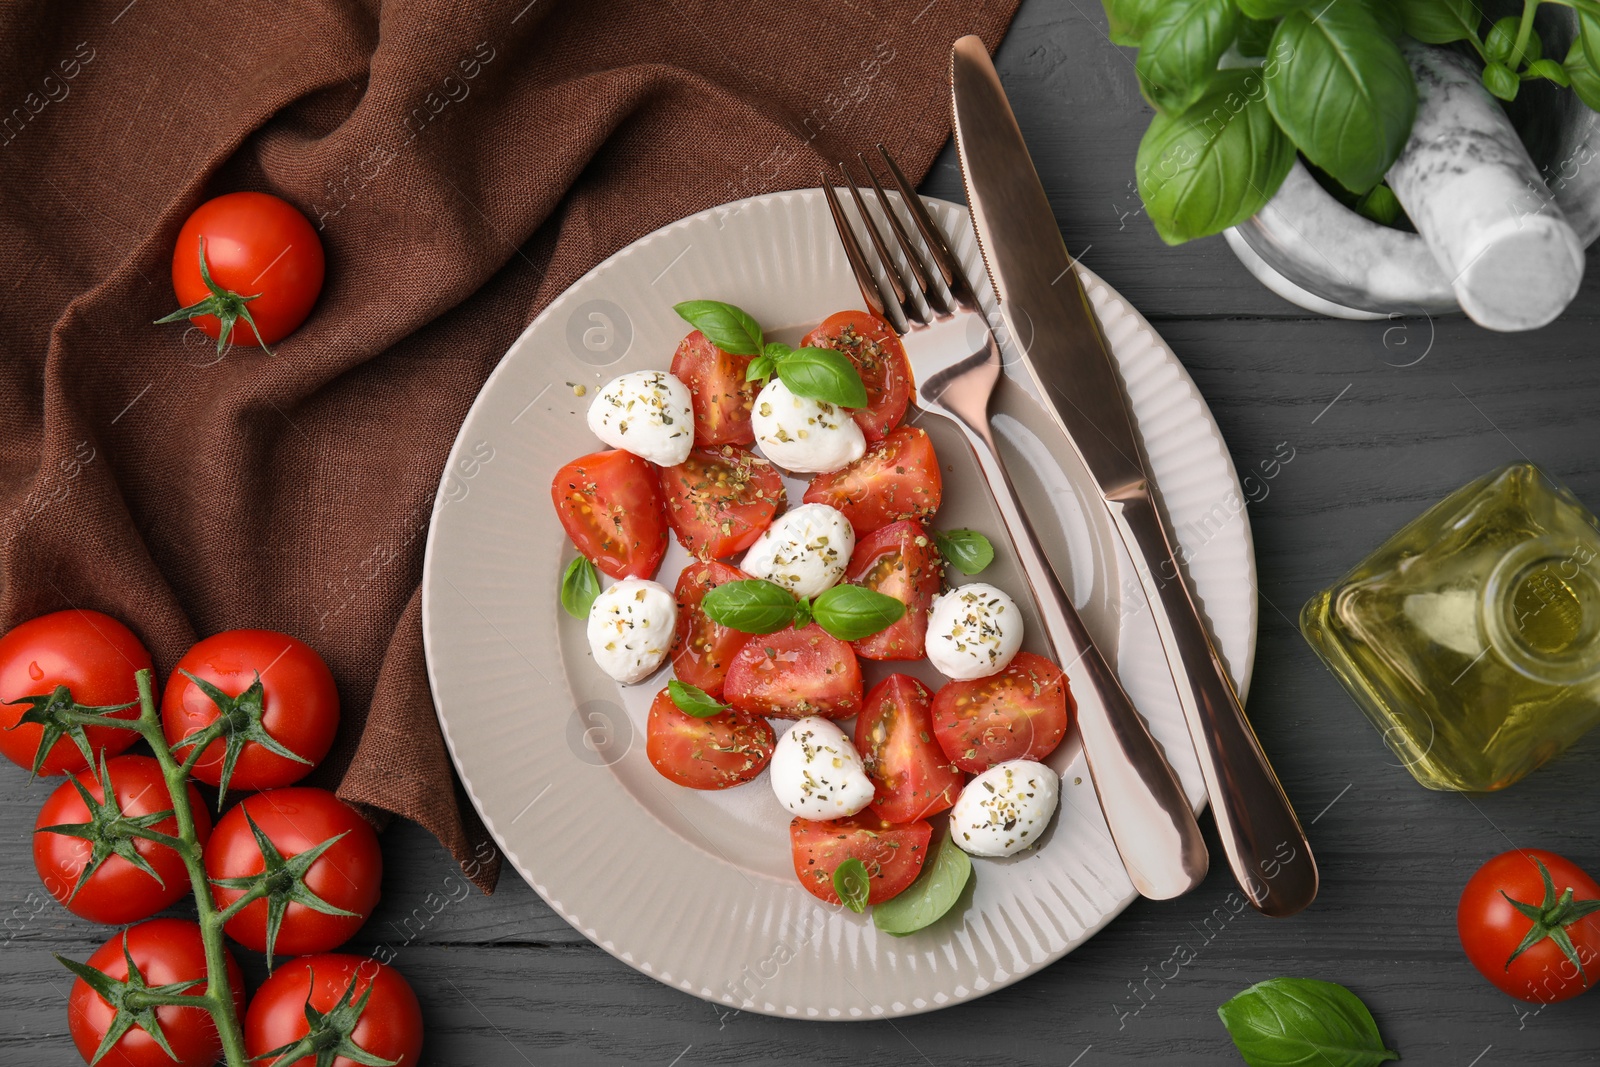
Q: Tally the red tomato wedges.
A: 12